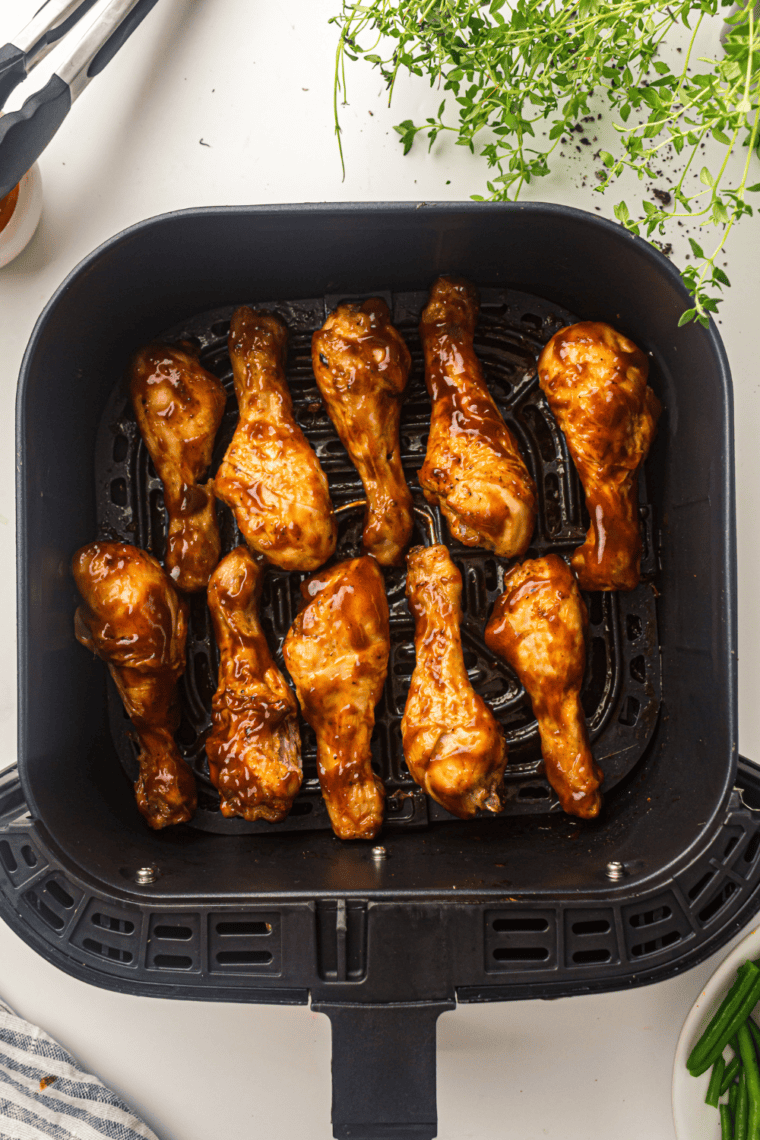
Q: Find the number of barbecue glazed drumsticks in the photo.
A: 10